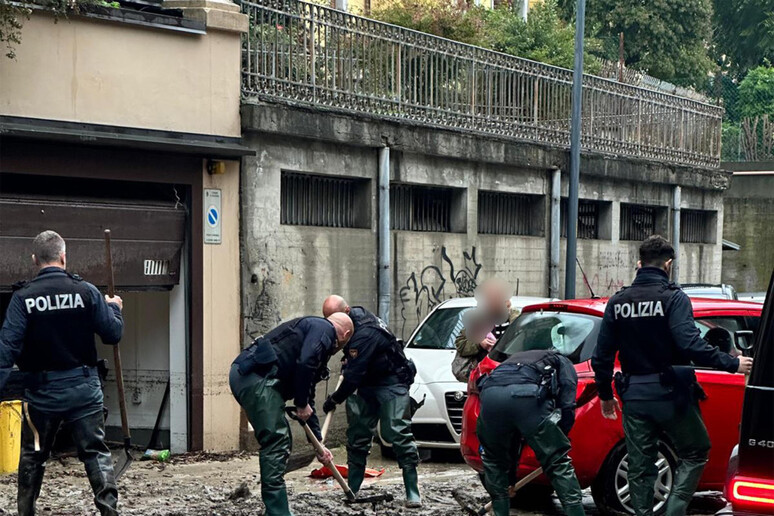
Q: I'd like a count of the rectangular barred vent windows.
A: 6